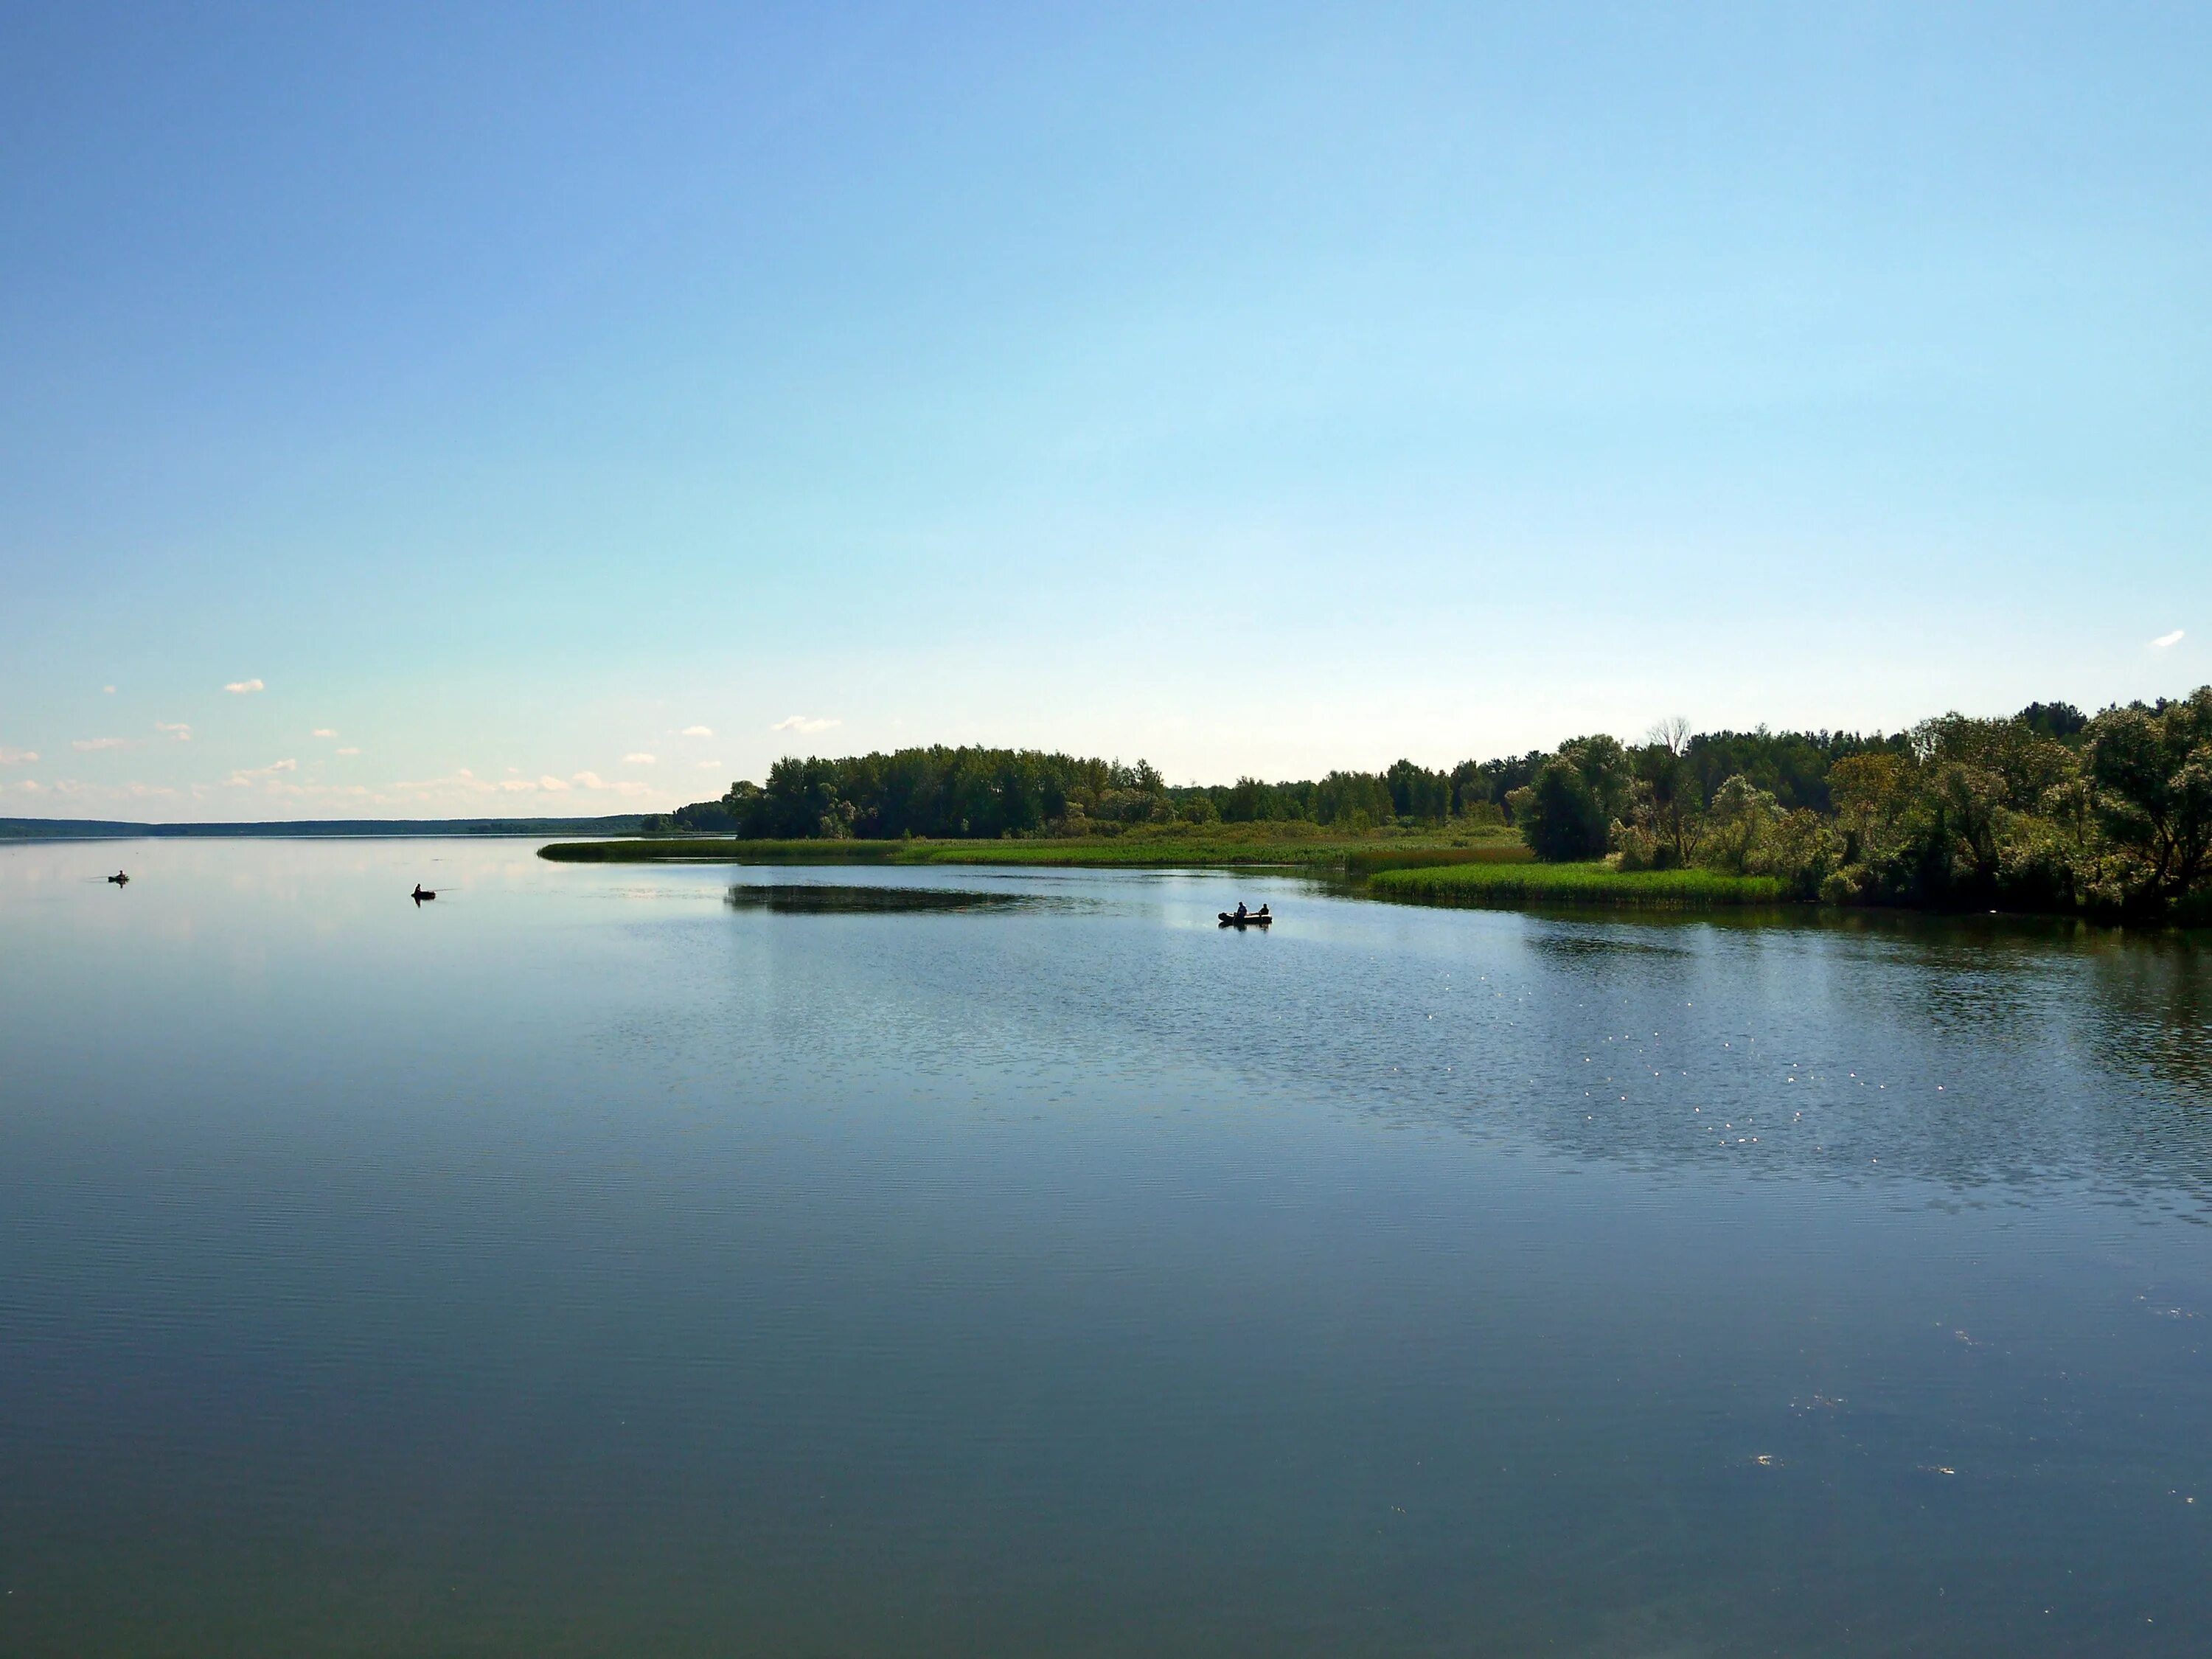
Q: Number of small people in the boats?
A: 4